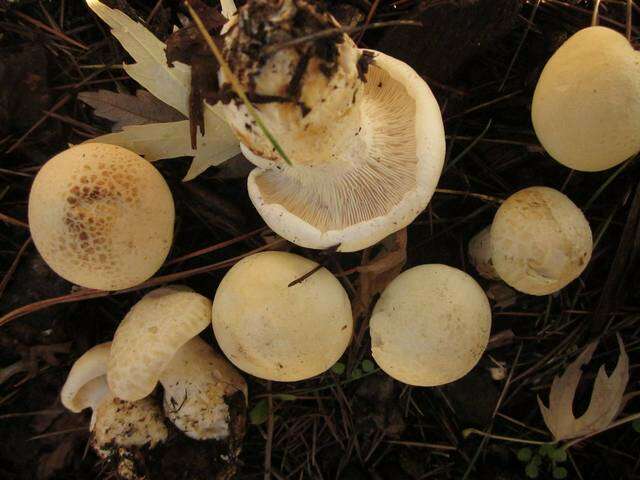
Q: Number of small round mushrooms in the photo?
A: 5